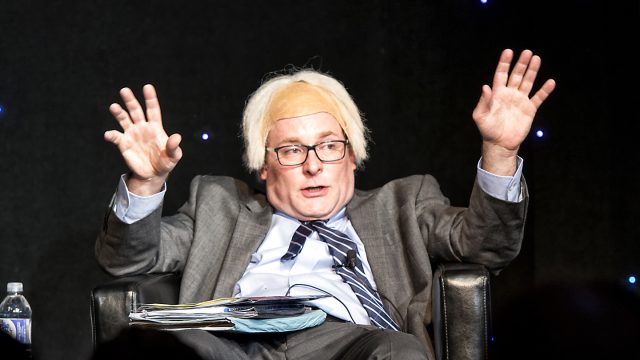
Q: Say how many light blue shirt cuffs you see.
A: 2